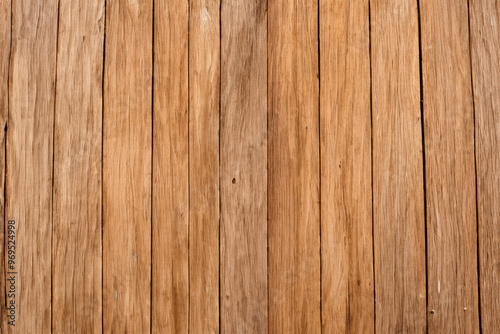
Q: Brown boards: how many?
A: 12